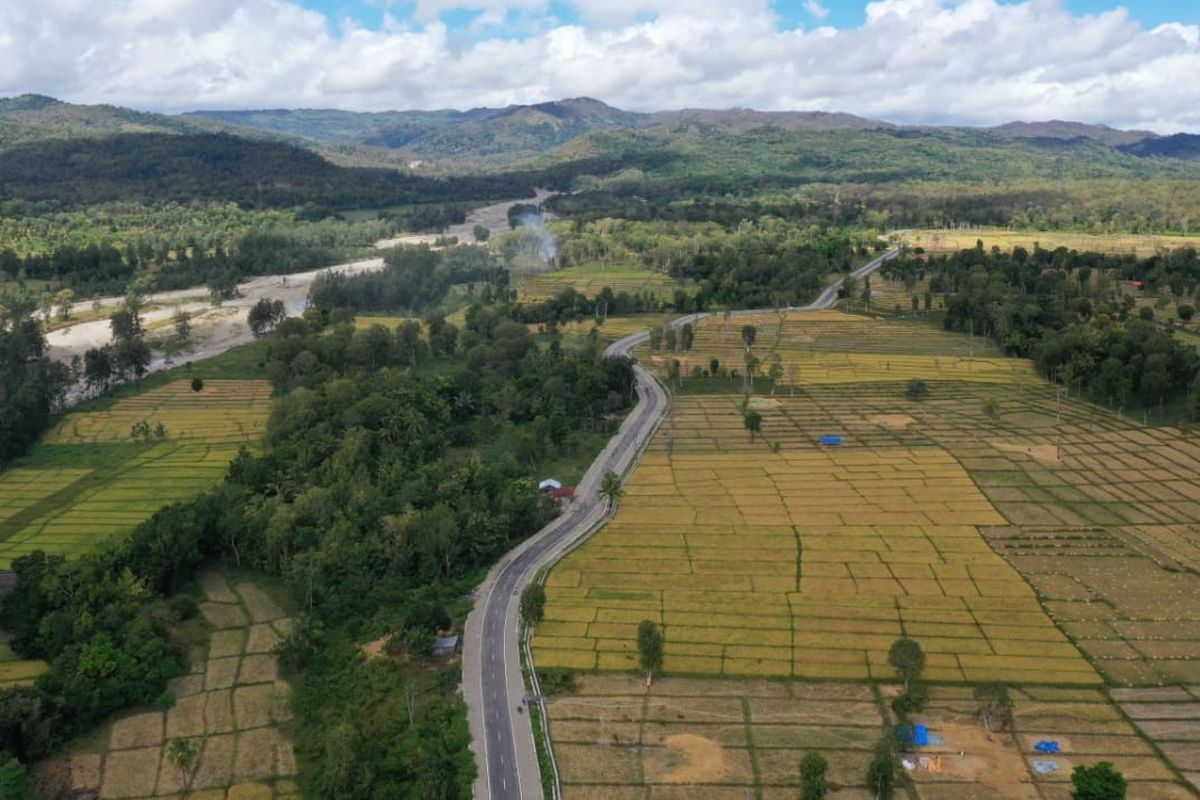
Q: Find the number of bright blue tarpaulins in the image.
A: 3